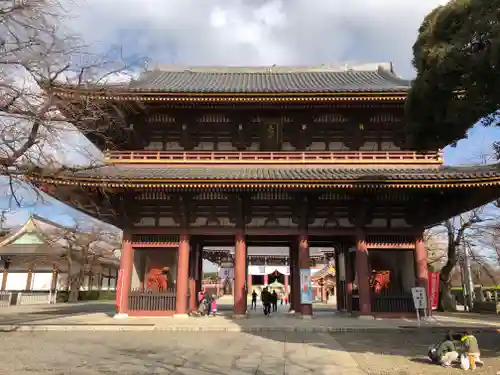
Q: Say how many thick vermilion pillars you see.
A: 6